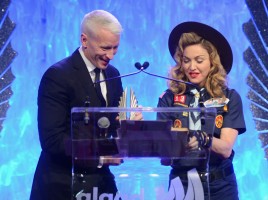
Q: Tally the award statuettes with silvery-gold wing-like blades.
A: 1